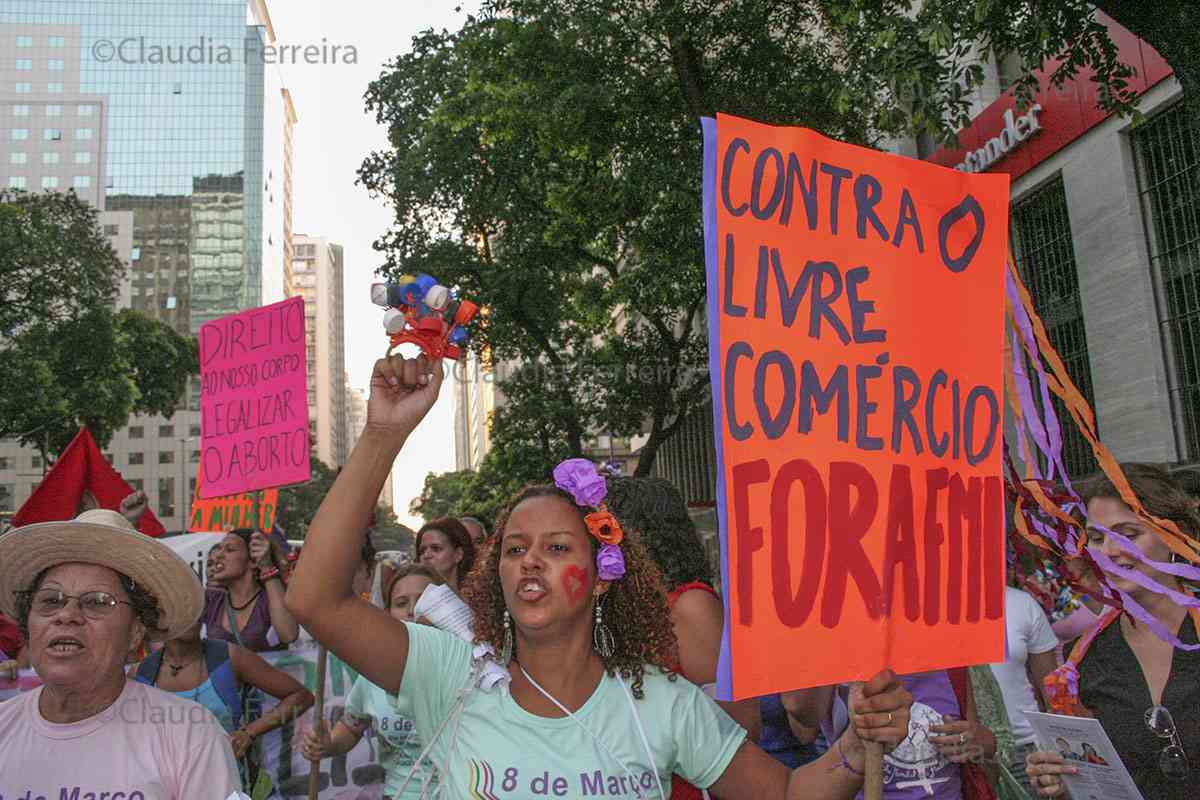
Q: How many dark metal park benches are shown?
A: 0